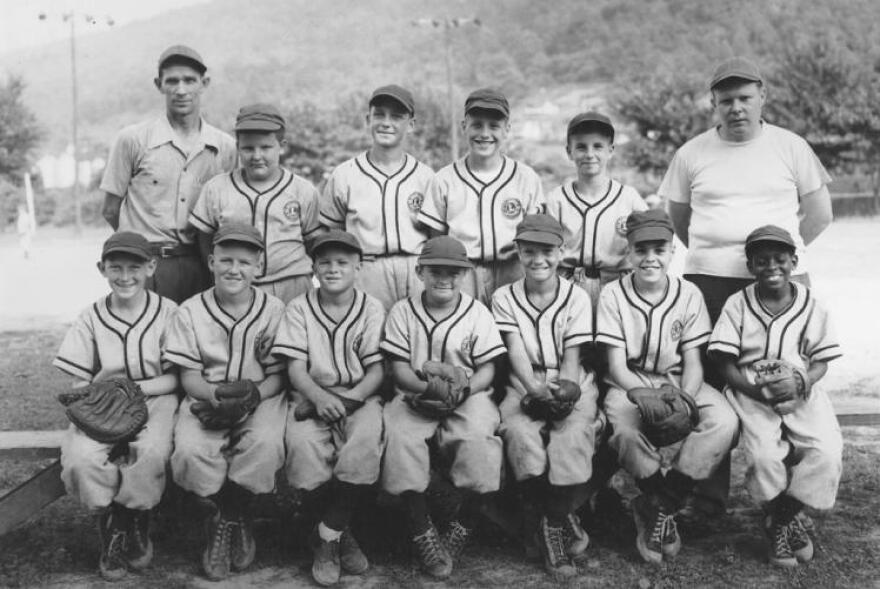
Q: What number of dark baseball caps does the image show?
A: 13